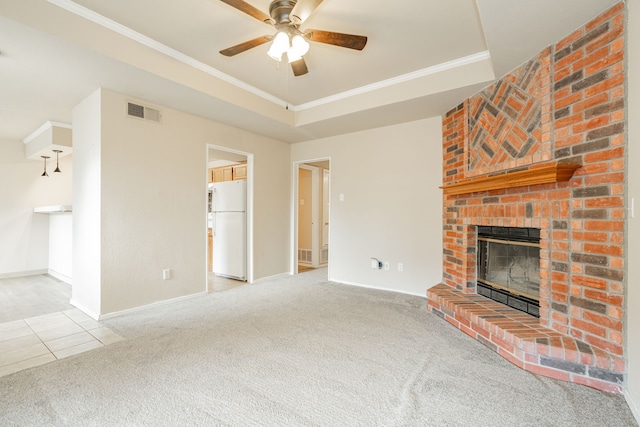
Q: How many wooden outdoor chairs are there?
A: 0